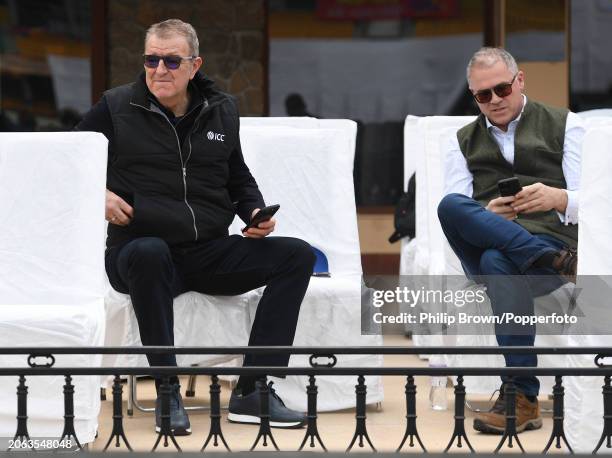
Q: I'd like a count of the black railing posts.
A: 13